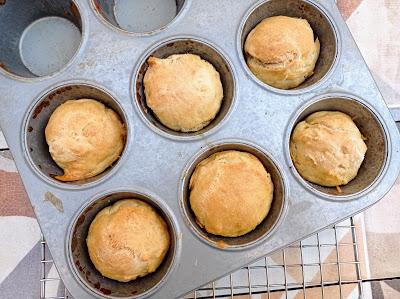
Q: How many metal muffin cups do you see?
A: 8